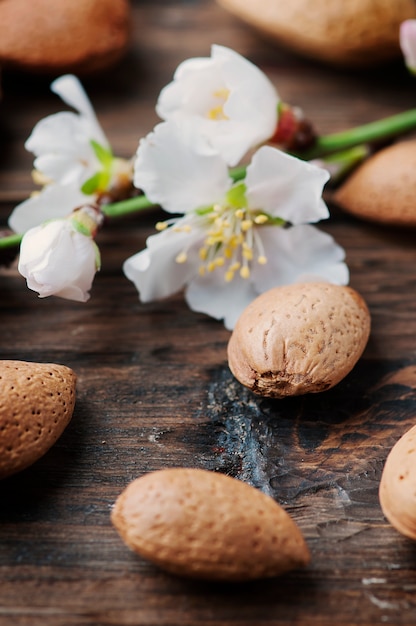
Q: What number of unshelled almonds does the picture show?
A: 7